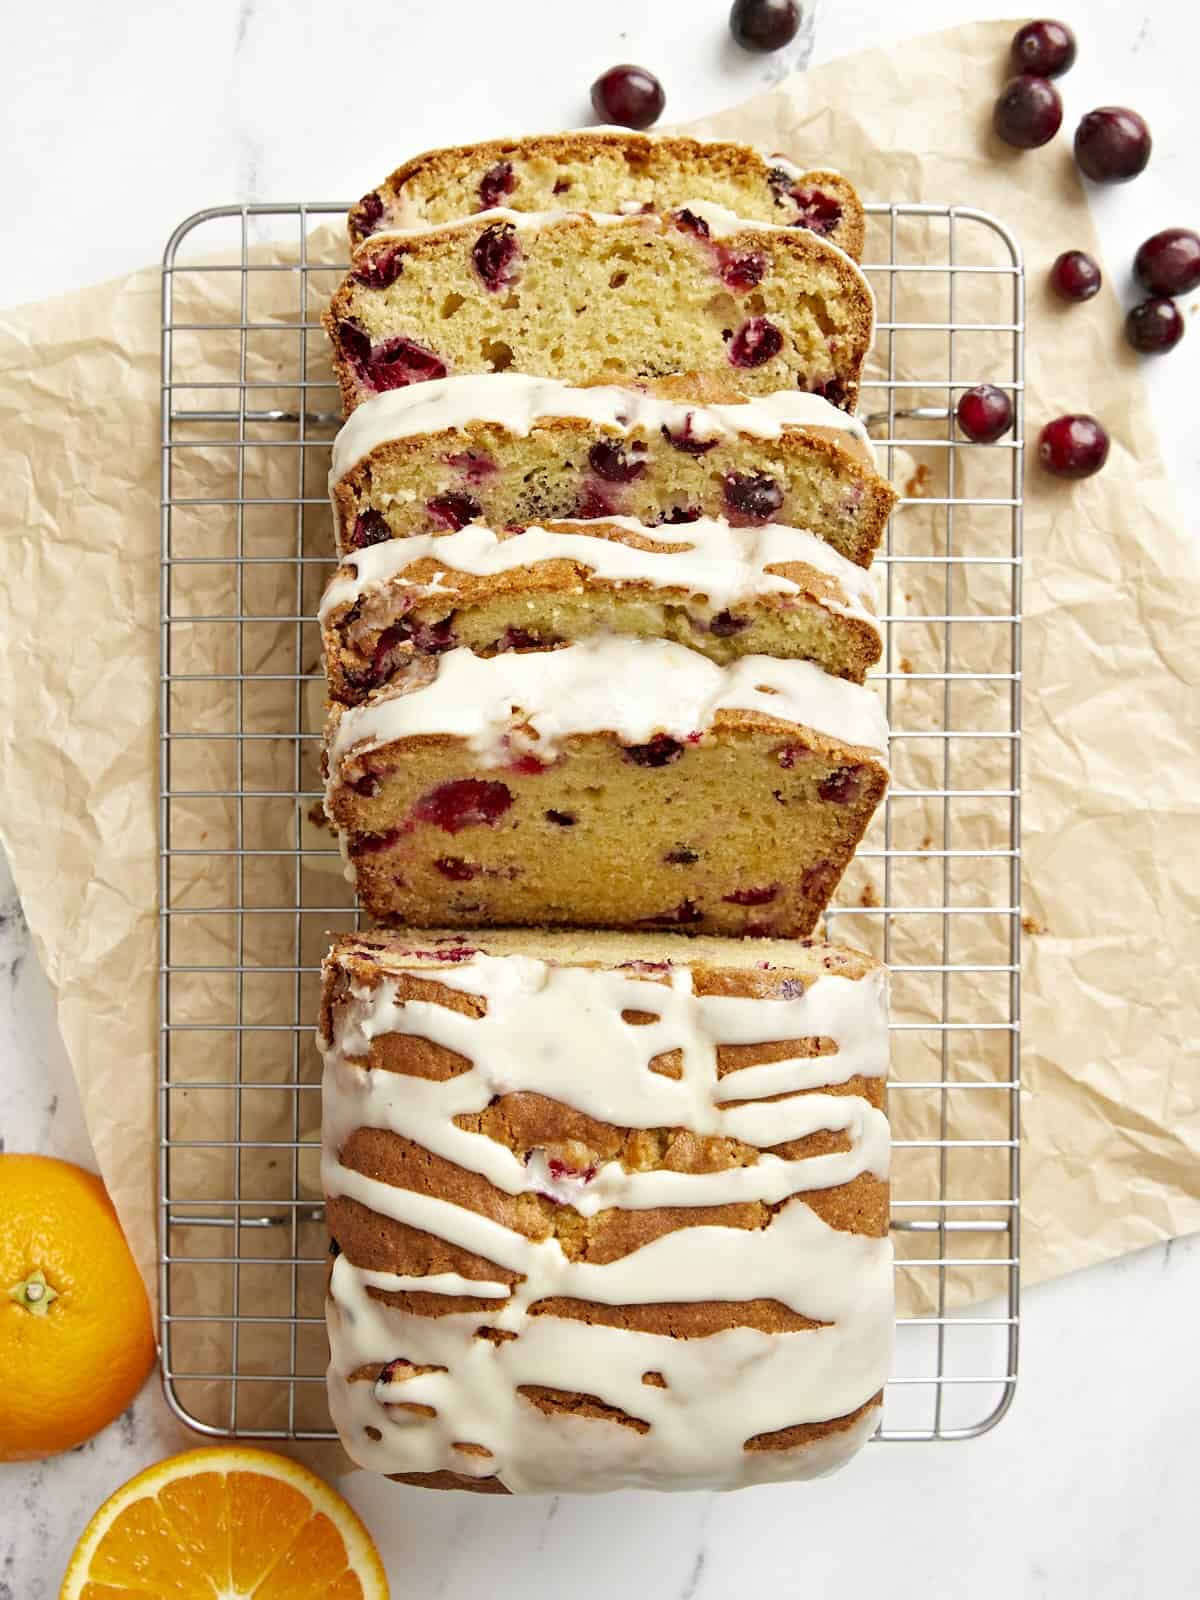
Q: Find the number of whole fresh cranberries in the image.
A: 10